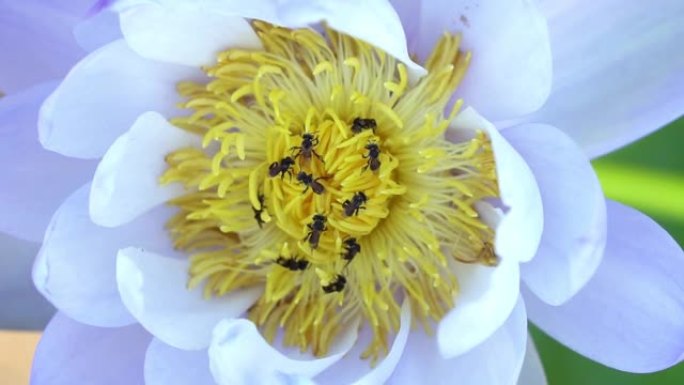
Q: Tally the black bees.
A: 11